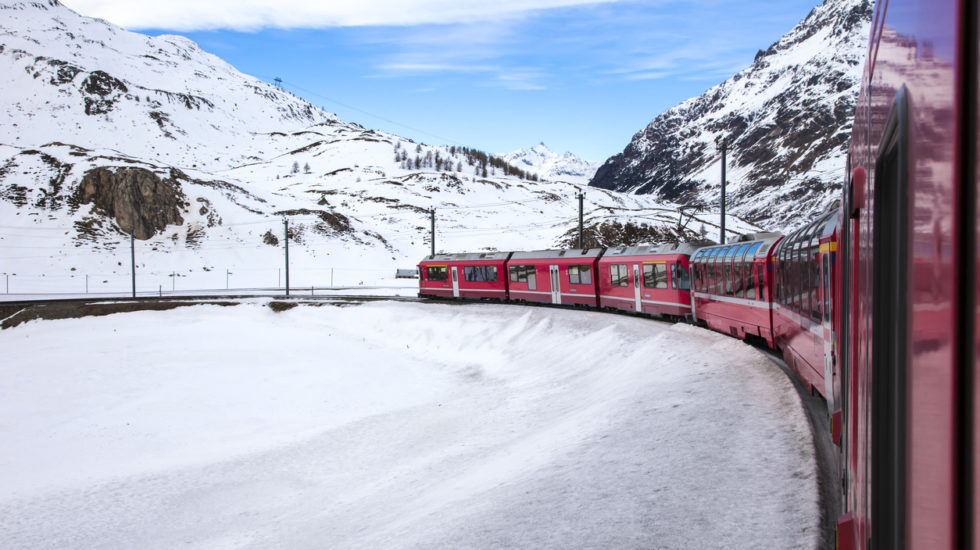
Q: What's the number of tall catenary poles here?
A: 5